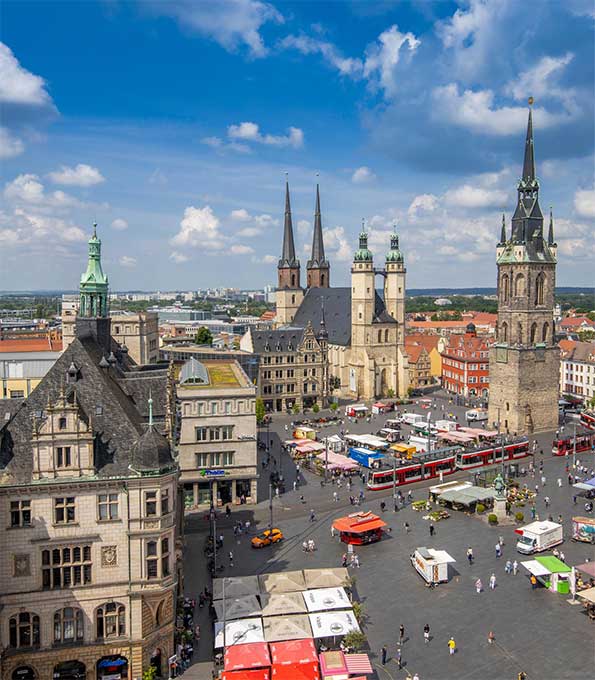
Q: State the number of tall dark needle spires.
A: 3